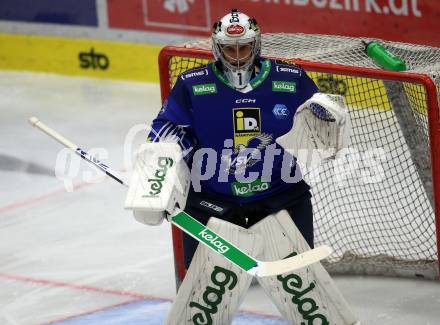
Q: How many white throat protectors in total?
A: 1